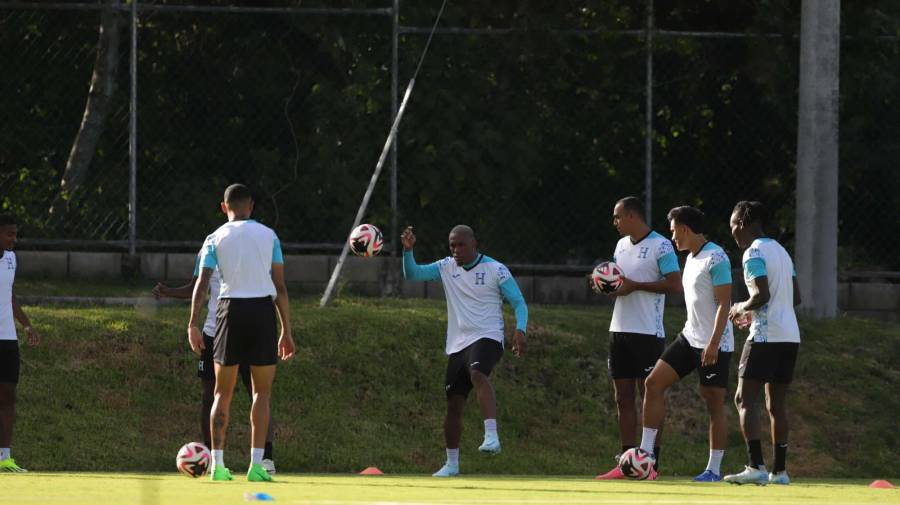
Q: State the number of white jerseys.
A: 7